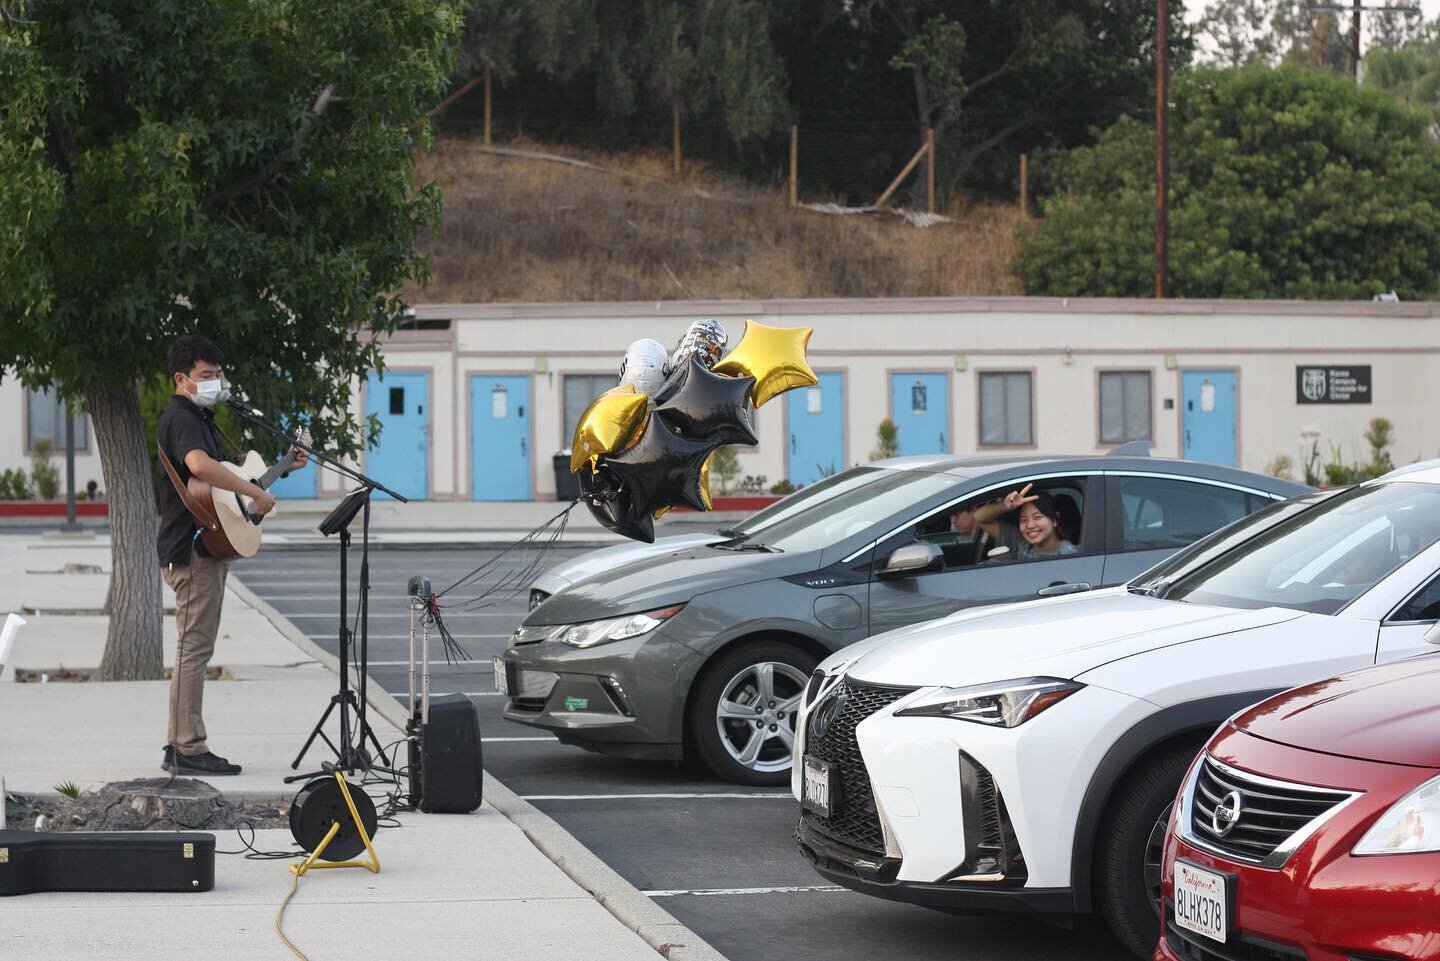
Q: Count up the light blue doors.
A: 6